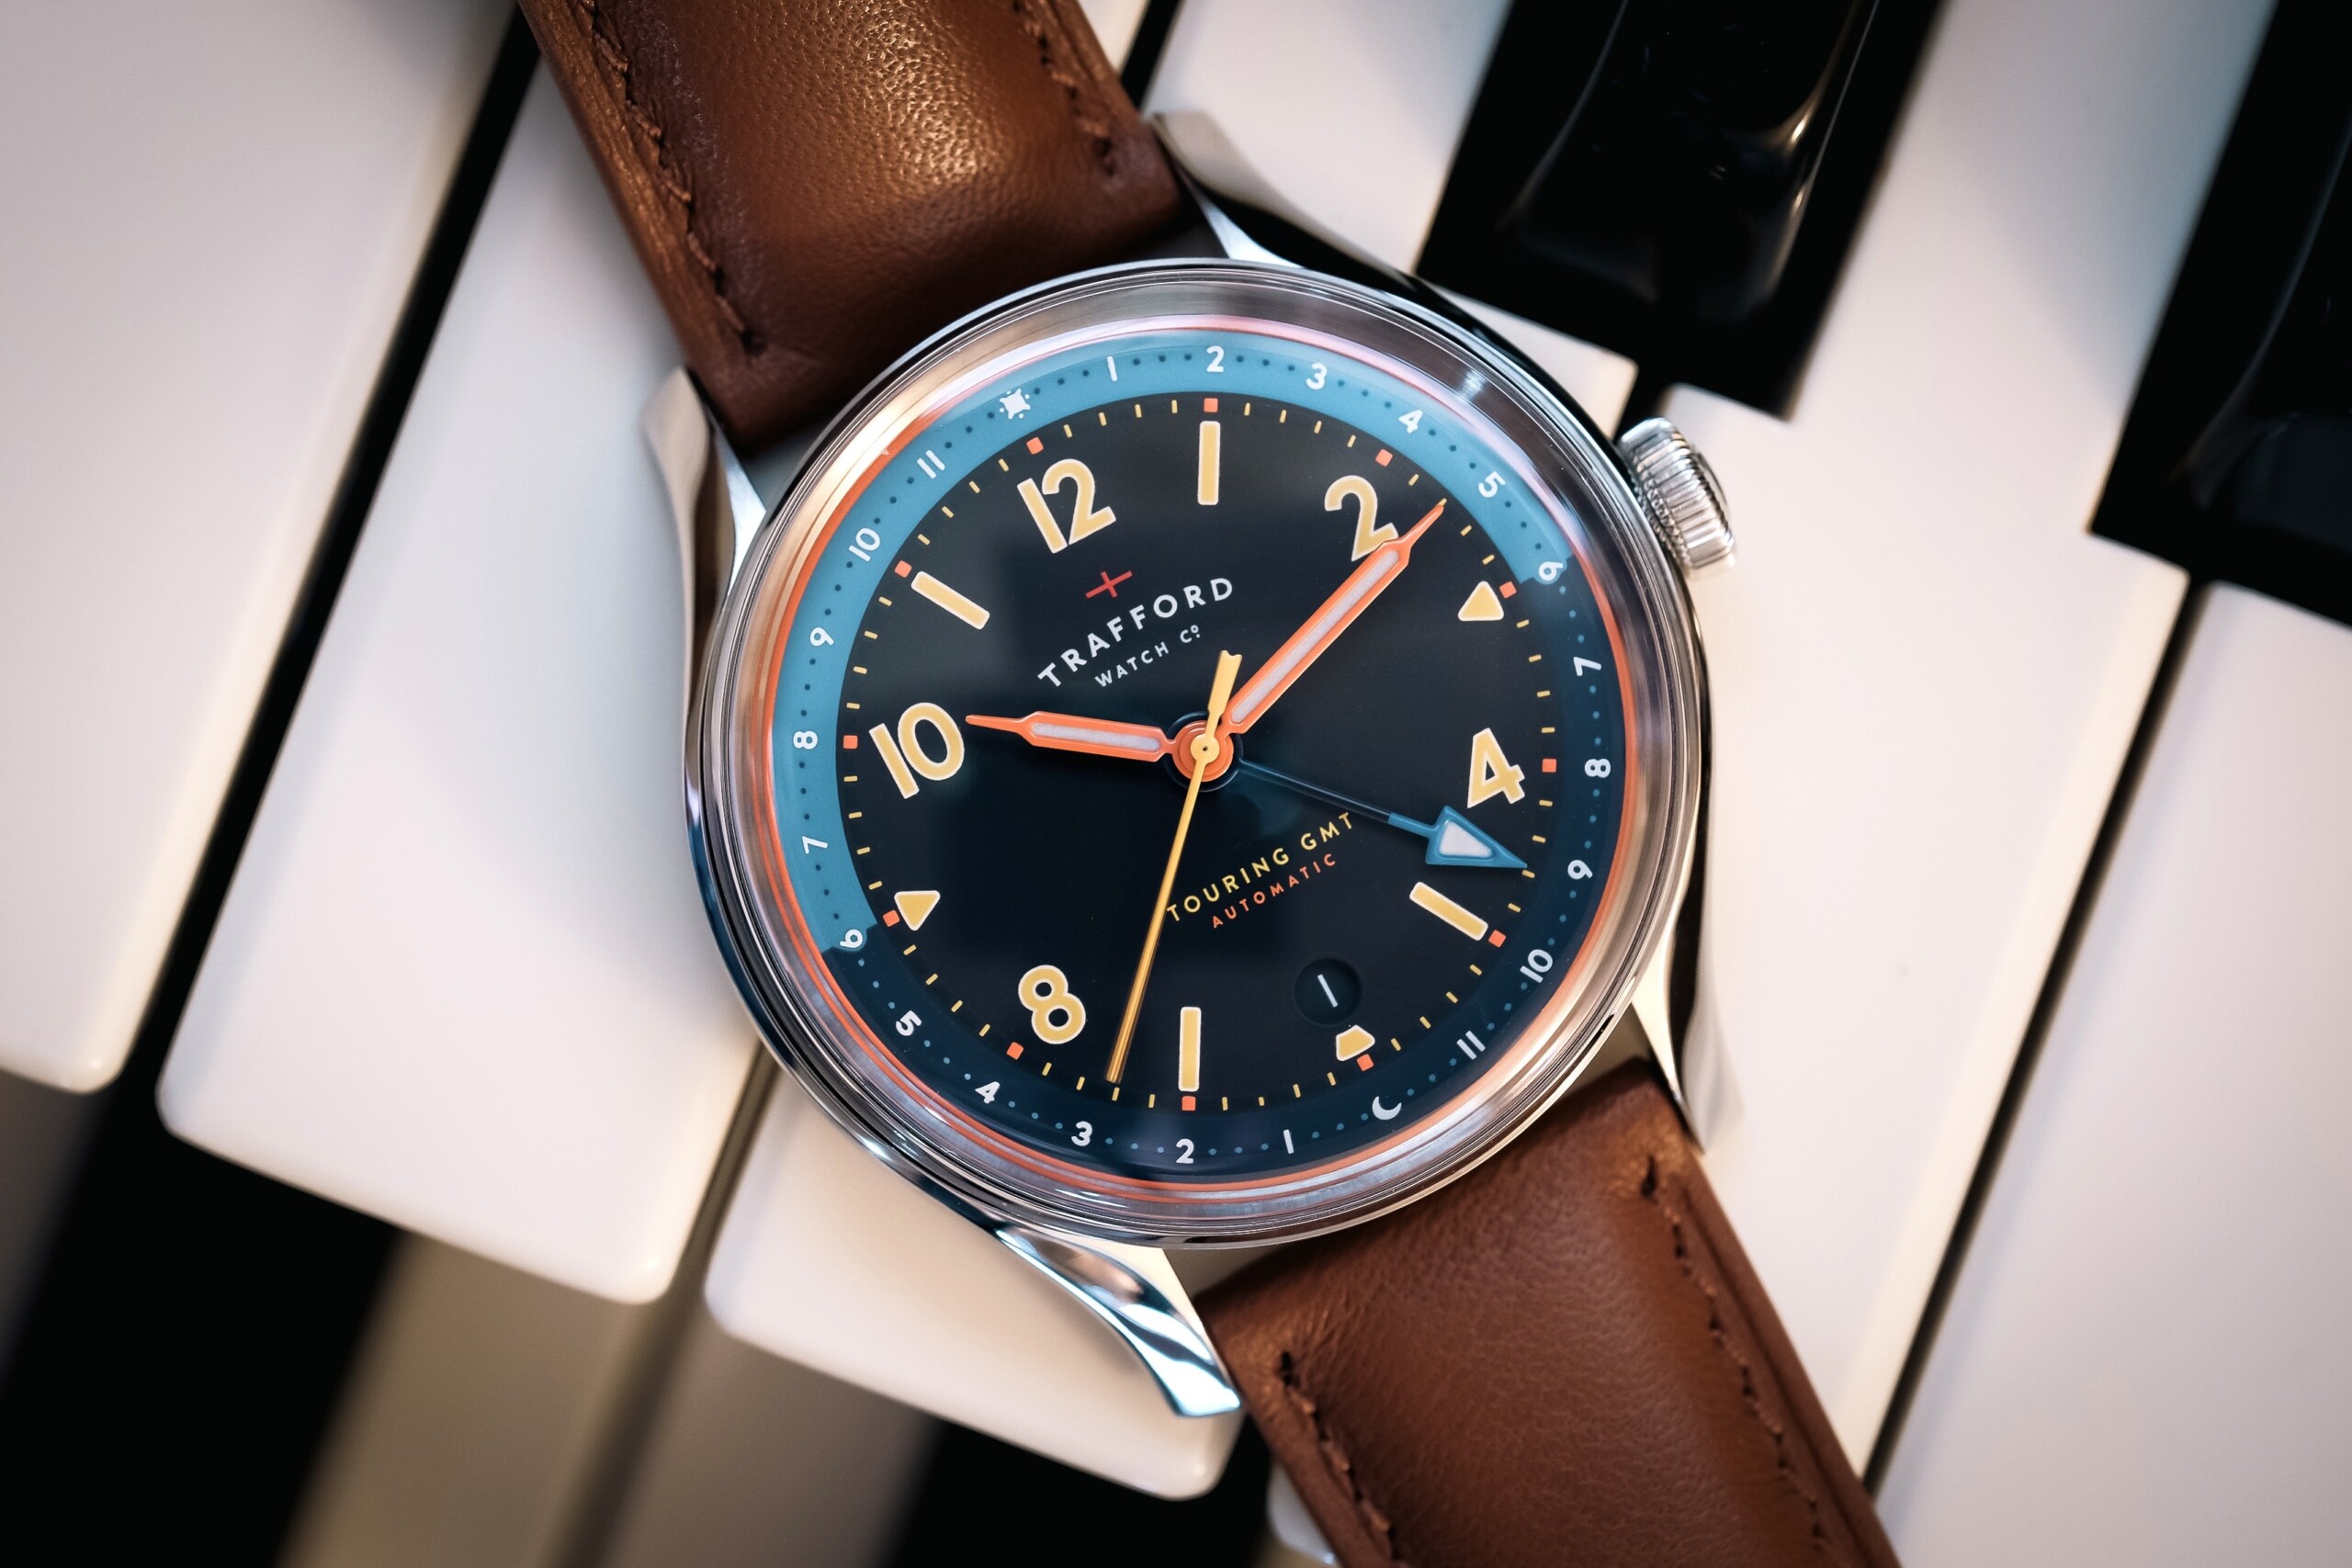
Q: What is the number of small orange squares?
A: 12